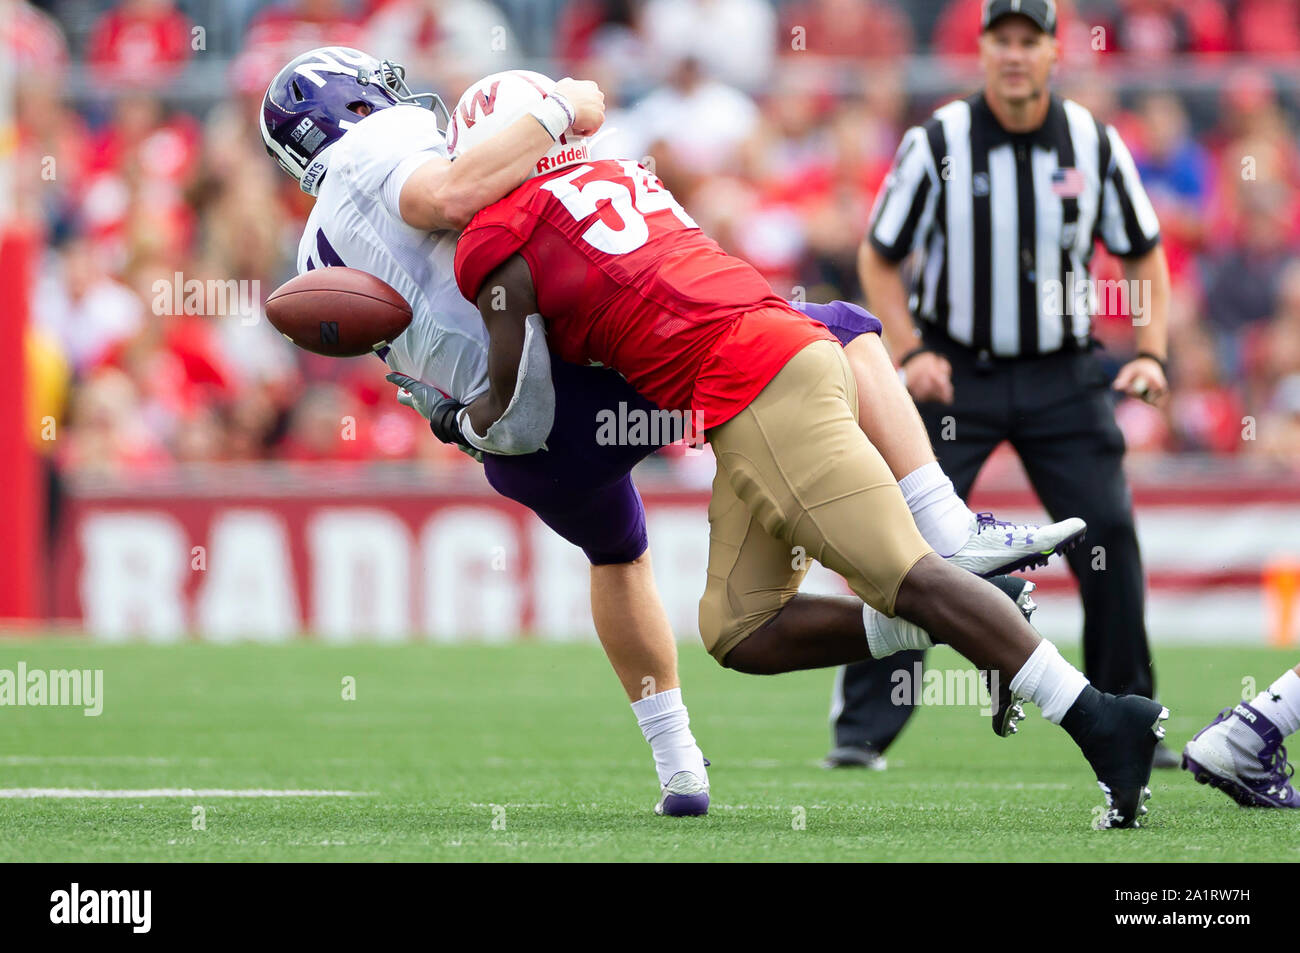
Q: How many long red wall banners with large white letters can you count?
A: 1